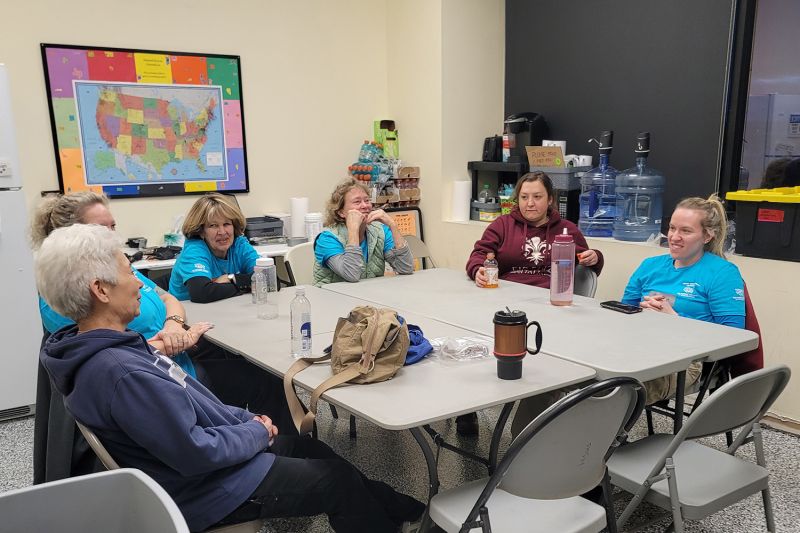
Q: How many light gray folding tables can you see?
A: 2